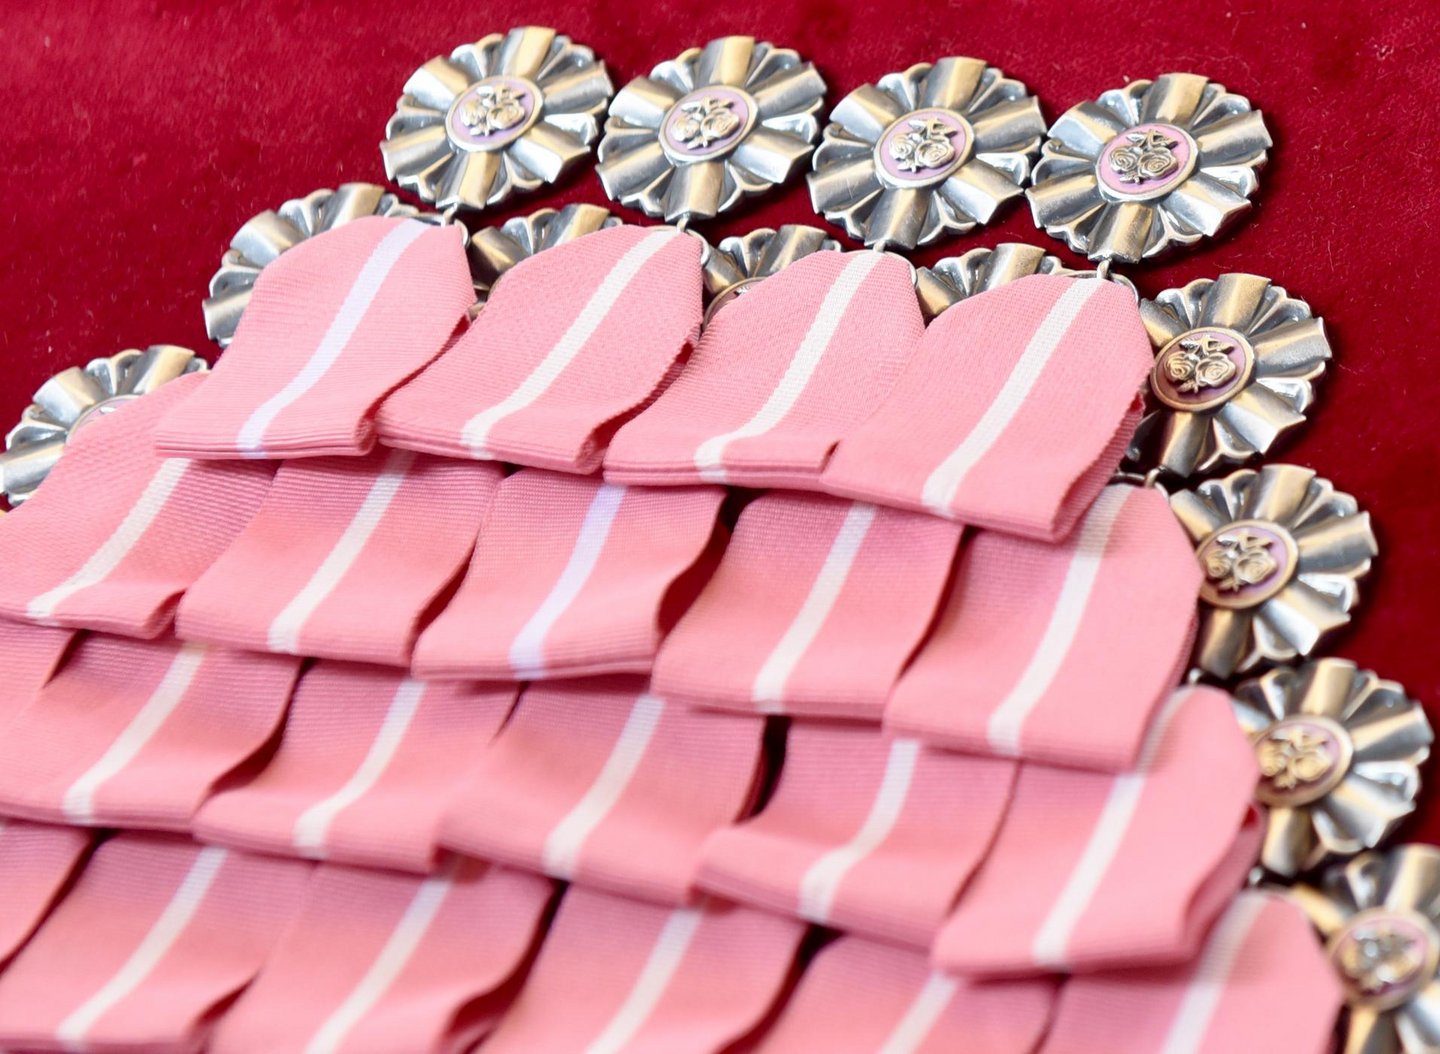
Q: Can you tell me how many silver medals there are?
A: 13